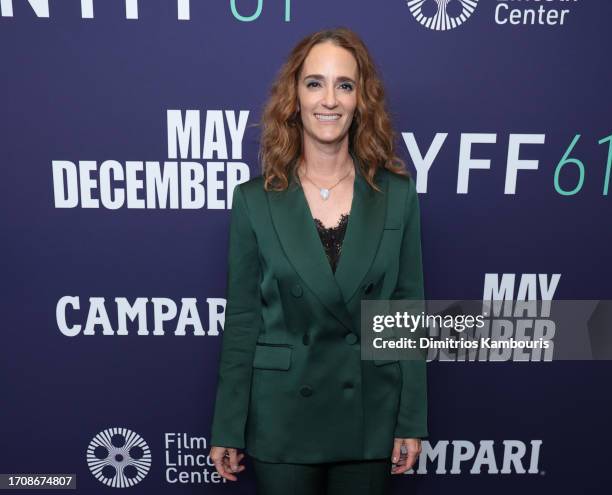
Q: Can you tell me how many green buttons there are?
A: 6